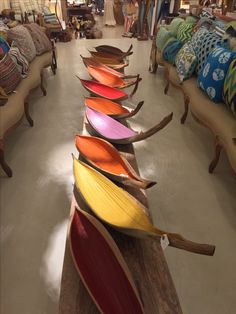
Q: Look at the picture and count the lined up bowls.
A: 11